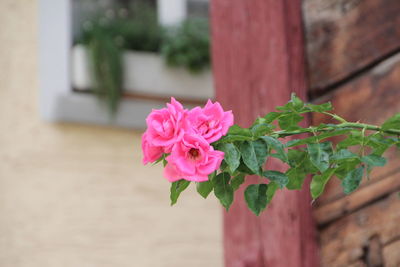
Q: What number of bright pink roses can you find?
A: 3